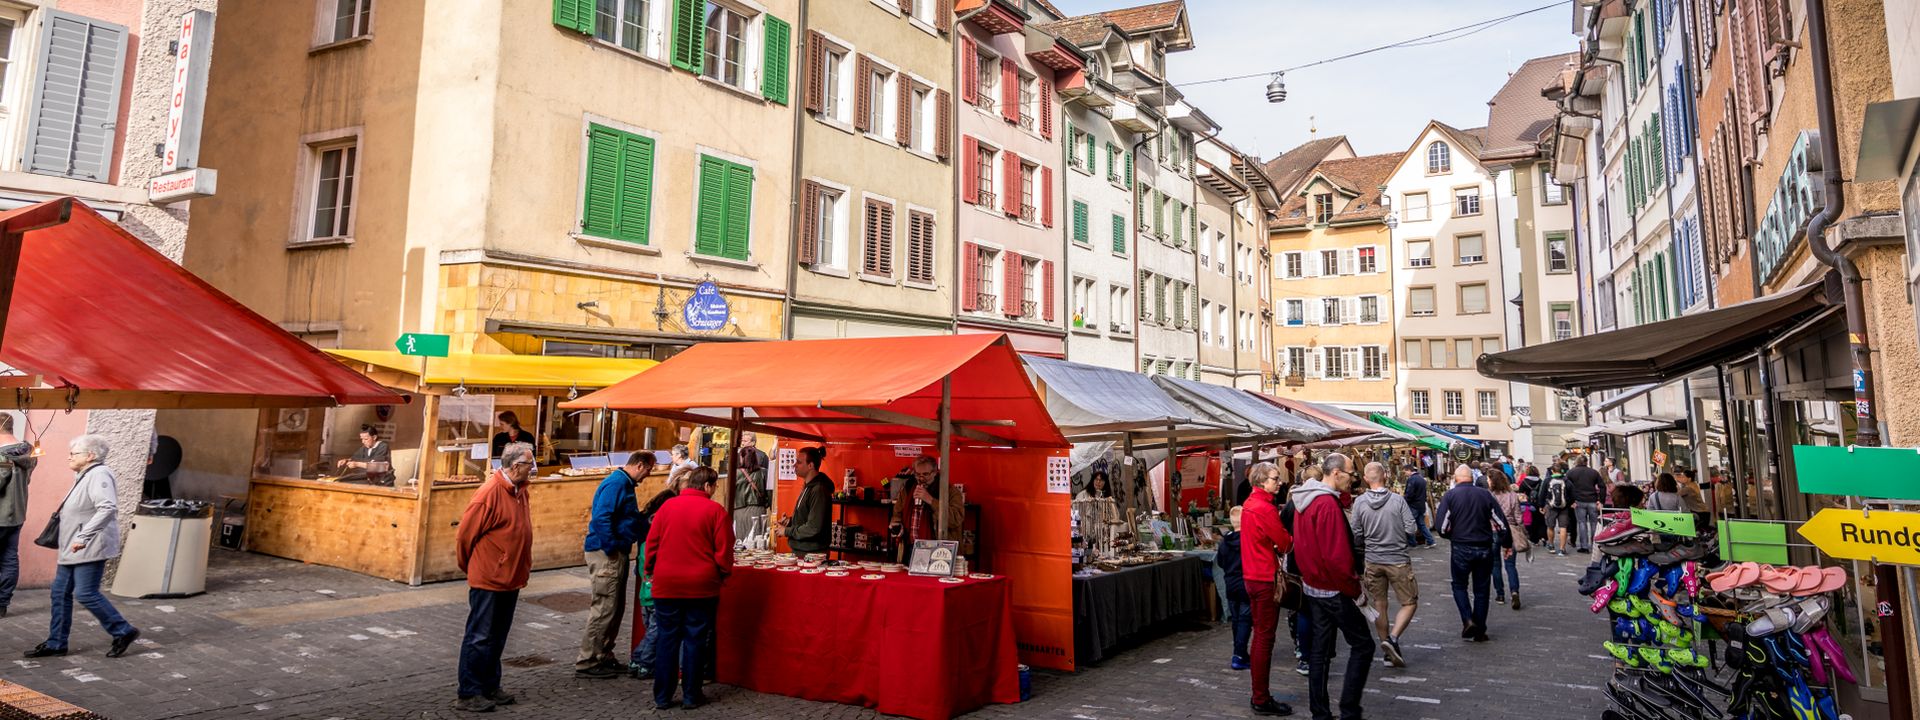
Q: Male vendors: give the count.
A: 2